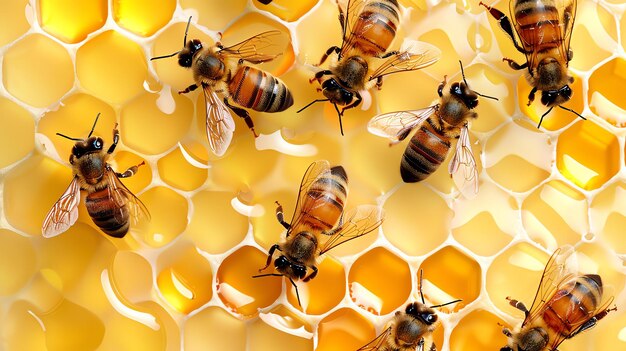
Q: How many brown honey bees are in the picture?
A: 8